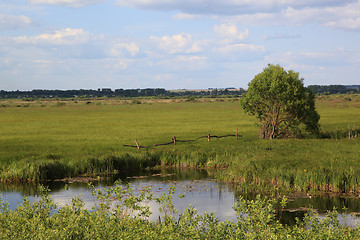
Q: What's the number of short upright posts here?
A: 4